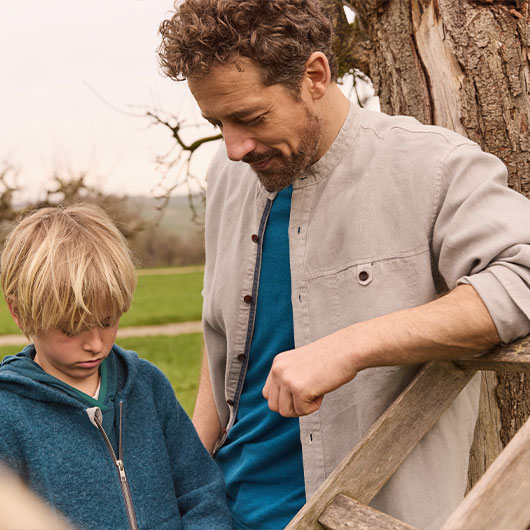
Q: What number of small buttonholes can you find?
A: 4